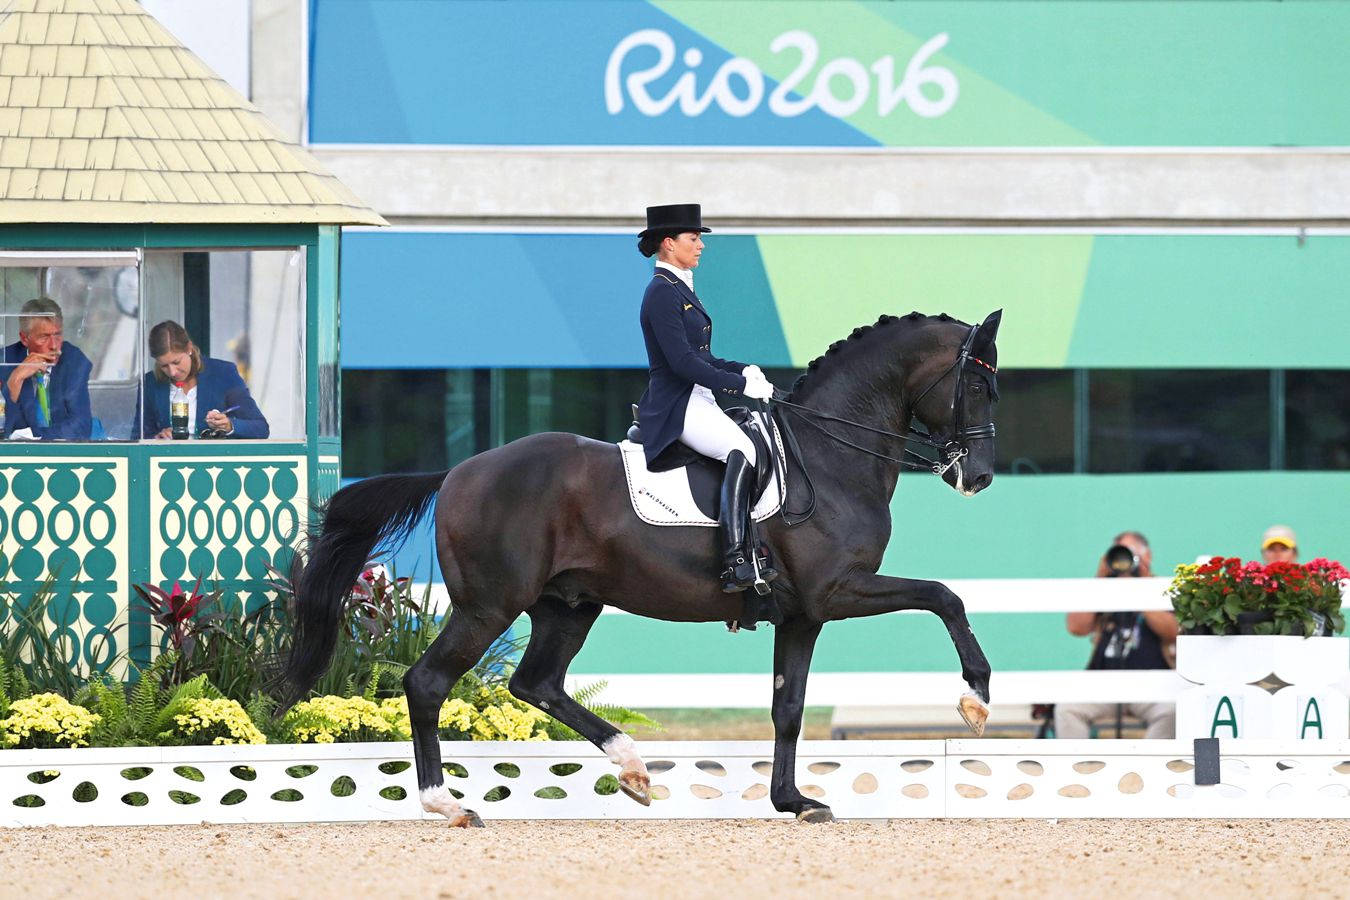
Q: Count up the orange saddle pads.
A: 0